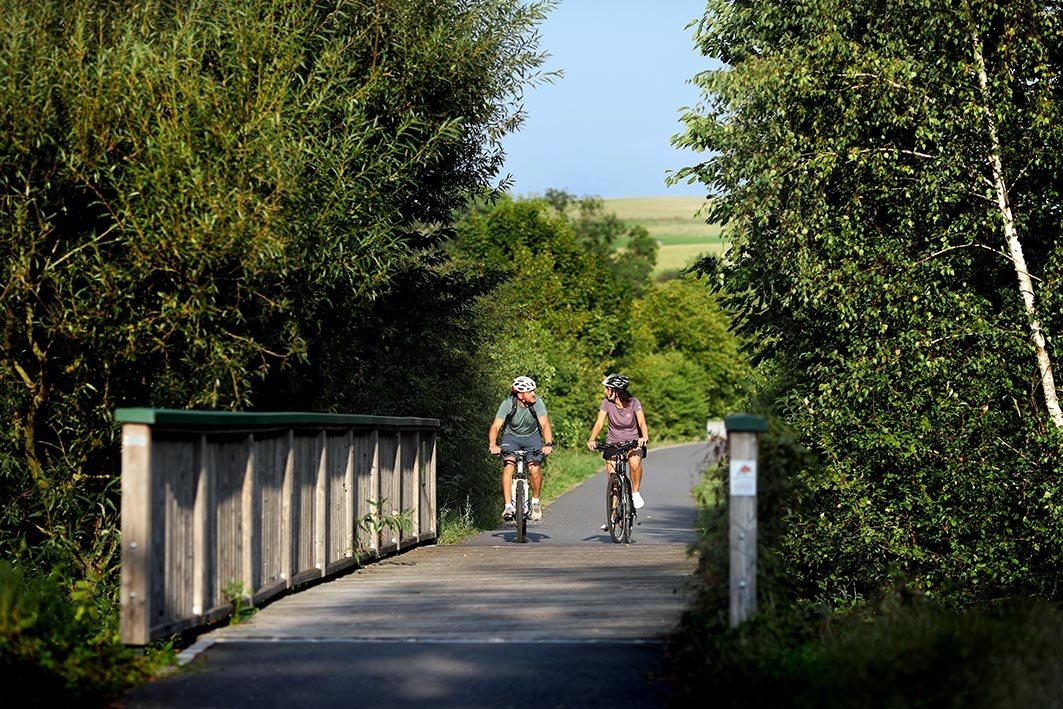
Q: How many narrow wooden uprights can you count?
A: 9